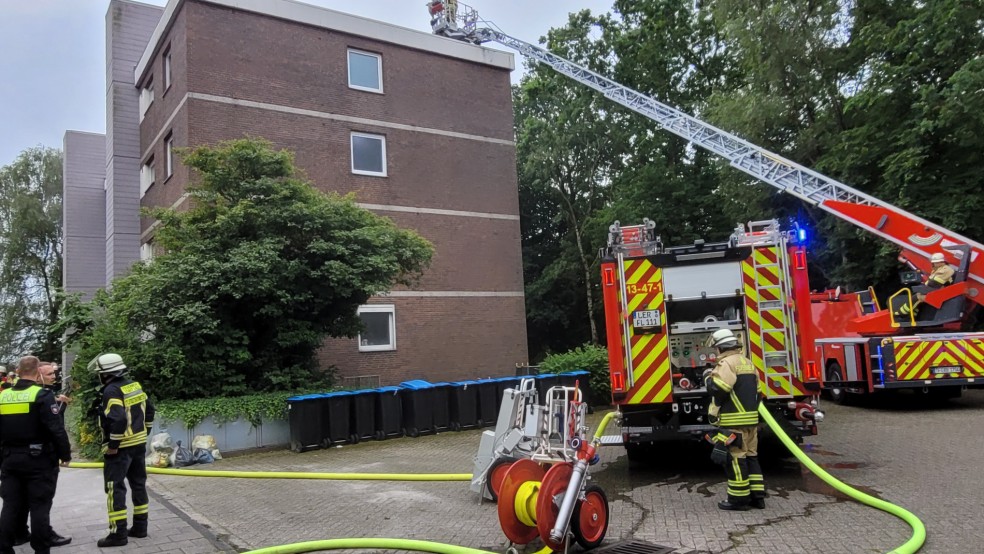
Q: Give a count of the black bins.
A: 12